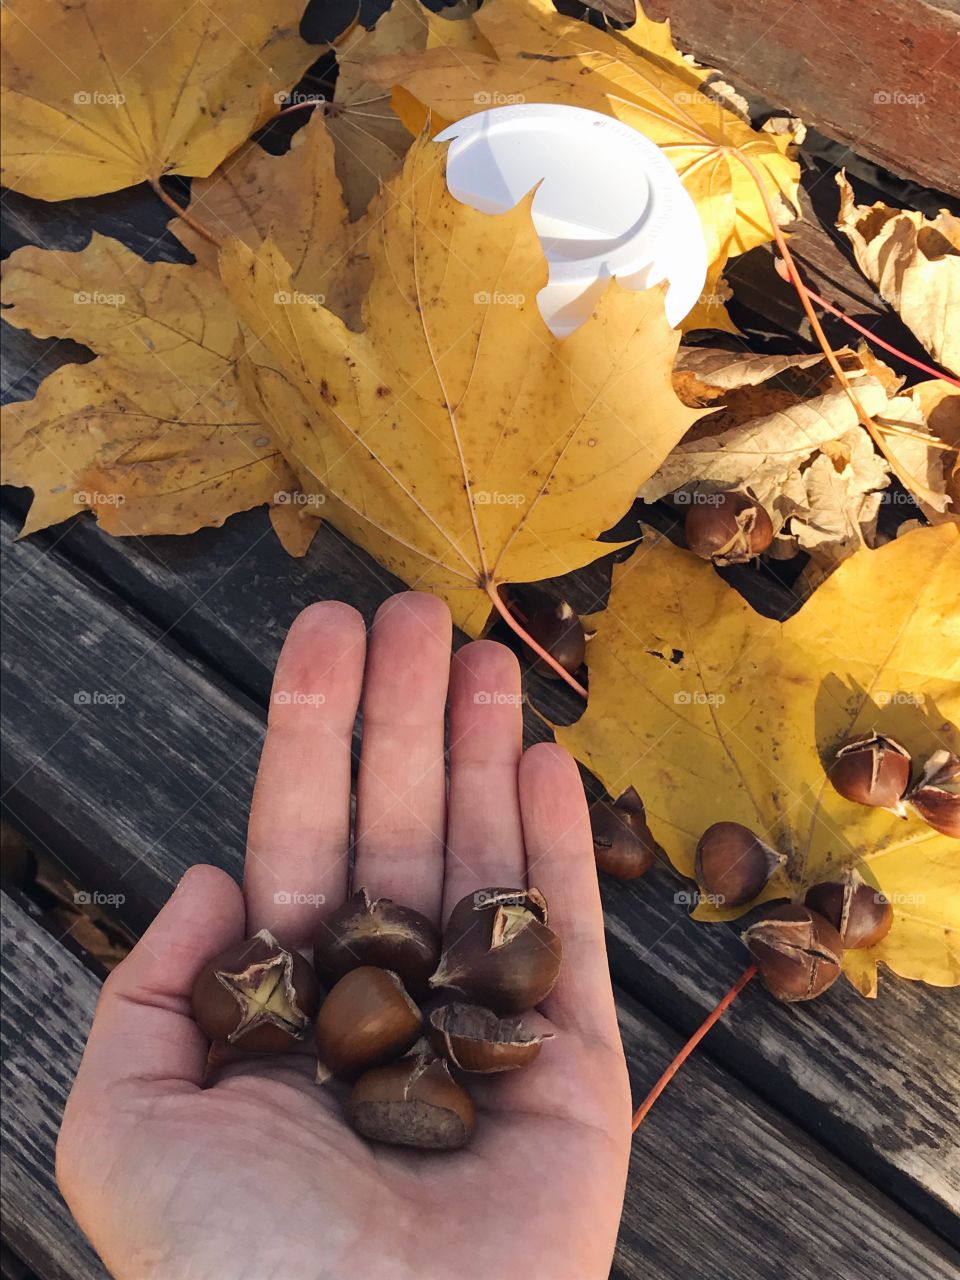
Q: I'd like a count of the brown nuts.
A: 14